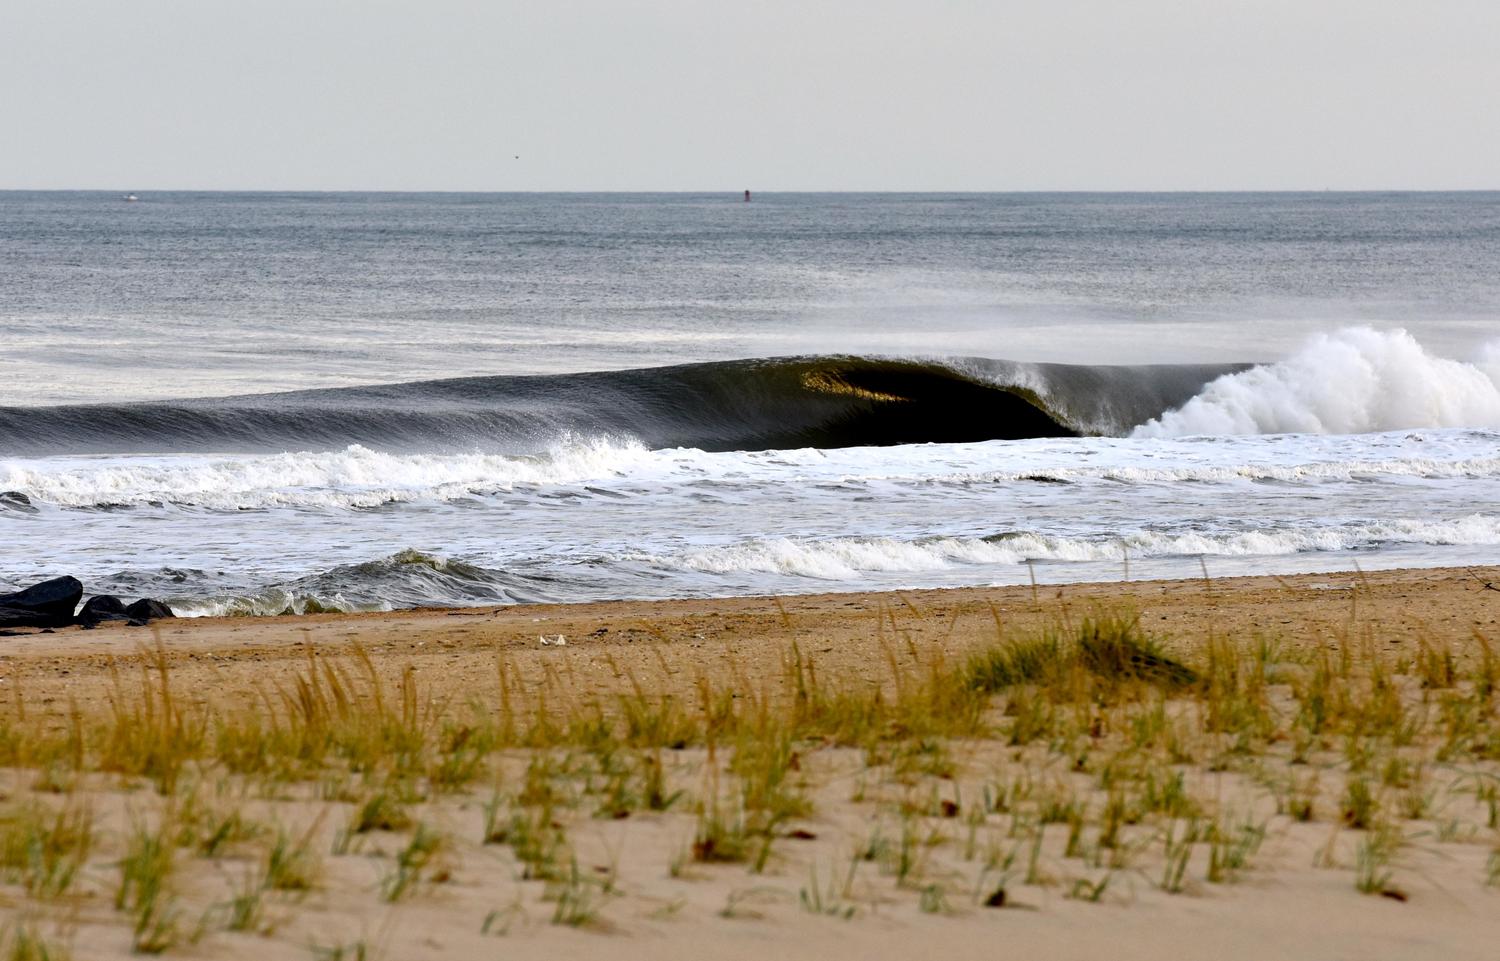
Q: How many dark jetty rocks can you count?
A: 3